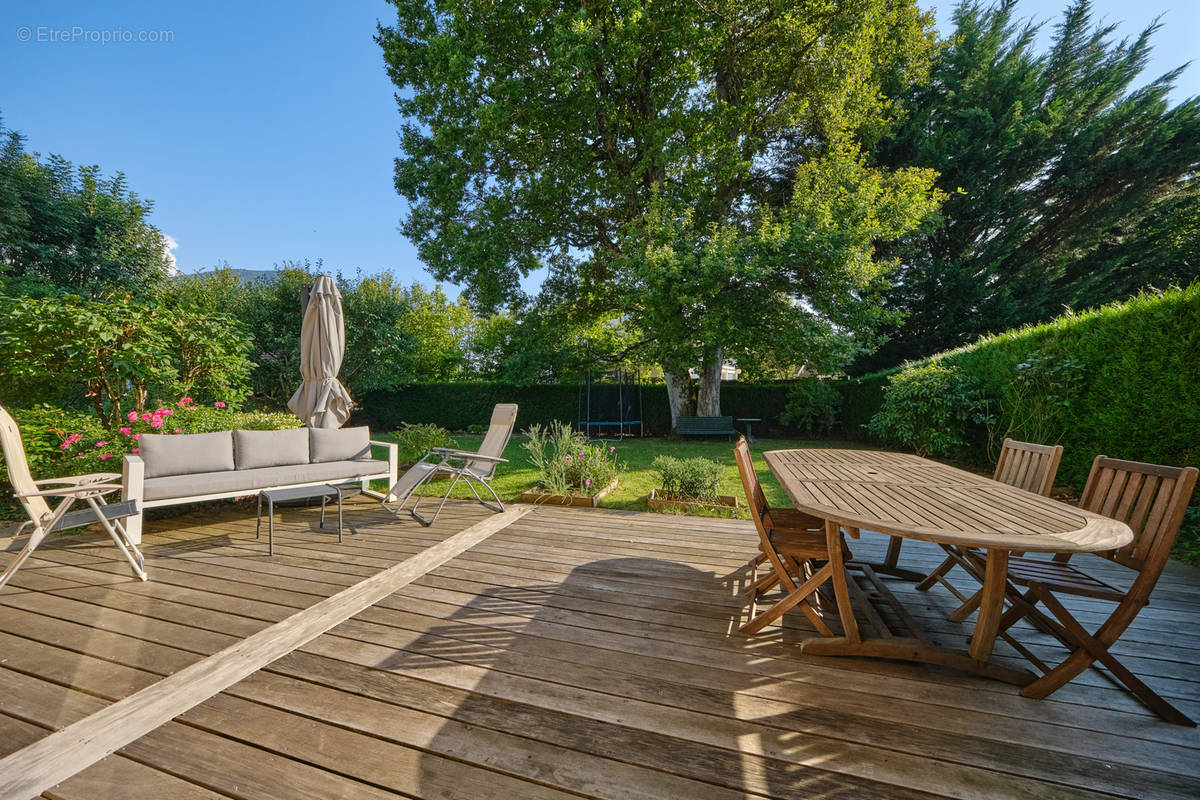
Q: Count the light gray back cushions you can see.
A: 3